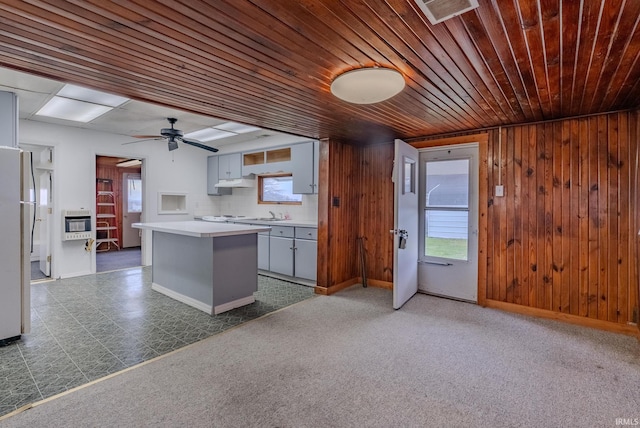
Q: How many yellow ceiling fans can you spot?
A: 0